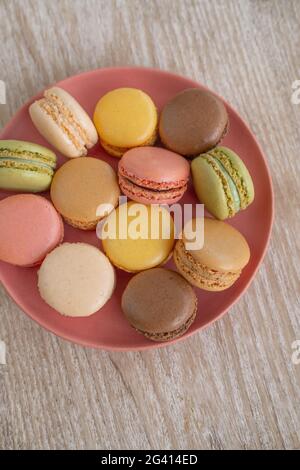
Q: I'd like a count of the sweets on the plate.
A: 12